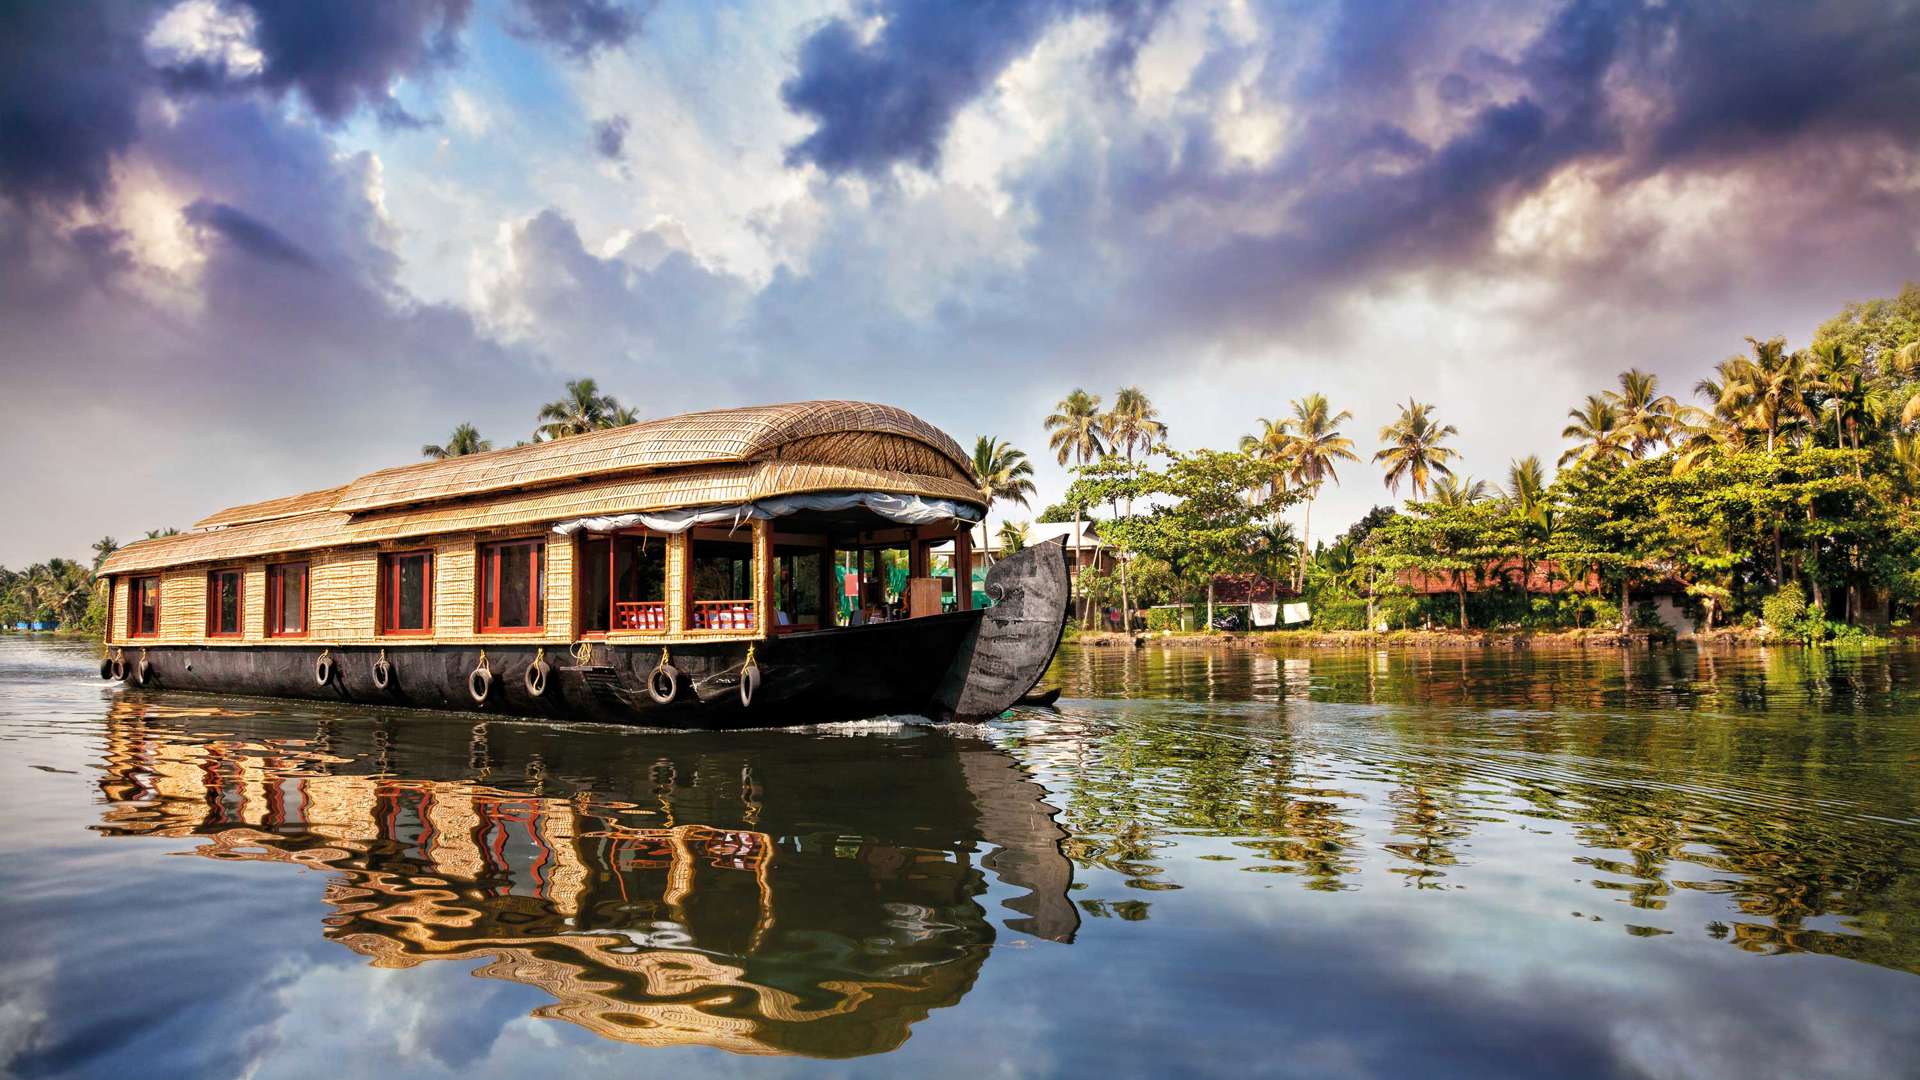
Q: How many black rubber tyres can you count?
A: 9